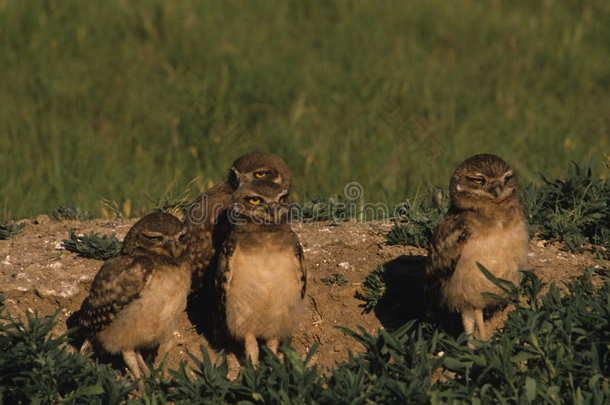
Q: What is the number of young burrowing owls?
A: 4